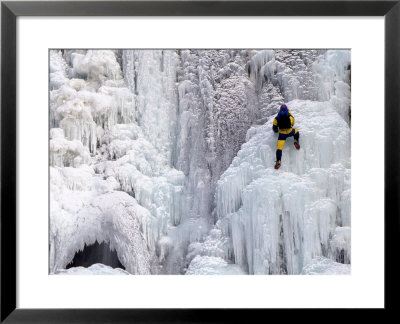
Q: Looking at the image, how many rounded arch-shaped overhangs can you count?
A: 1